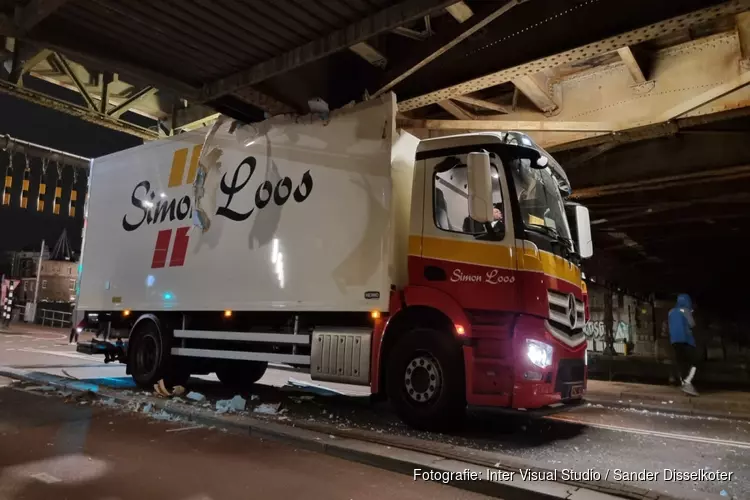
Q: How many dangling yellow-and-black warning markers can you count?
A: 5